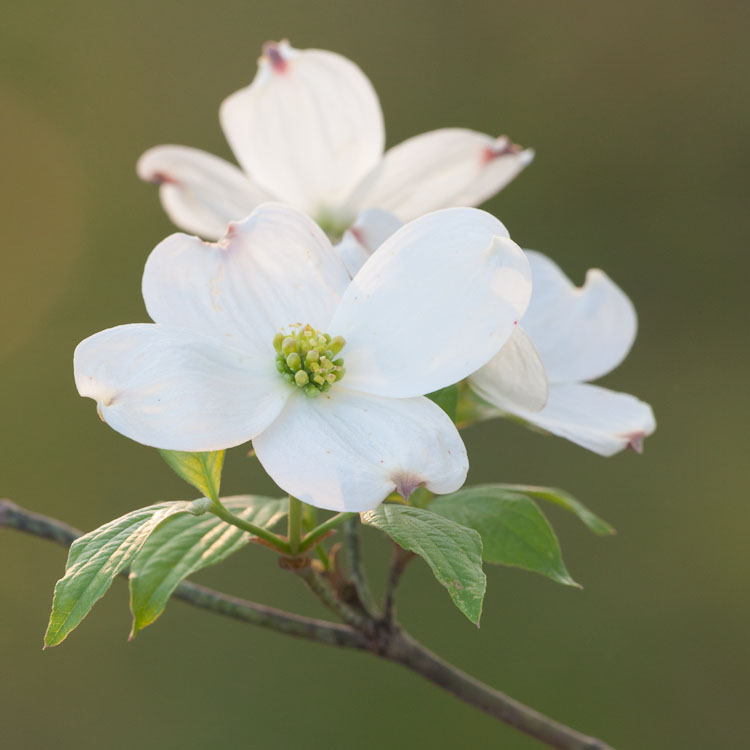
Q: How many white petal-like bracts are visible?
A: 11